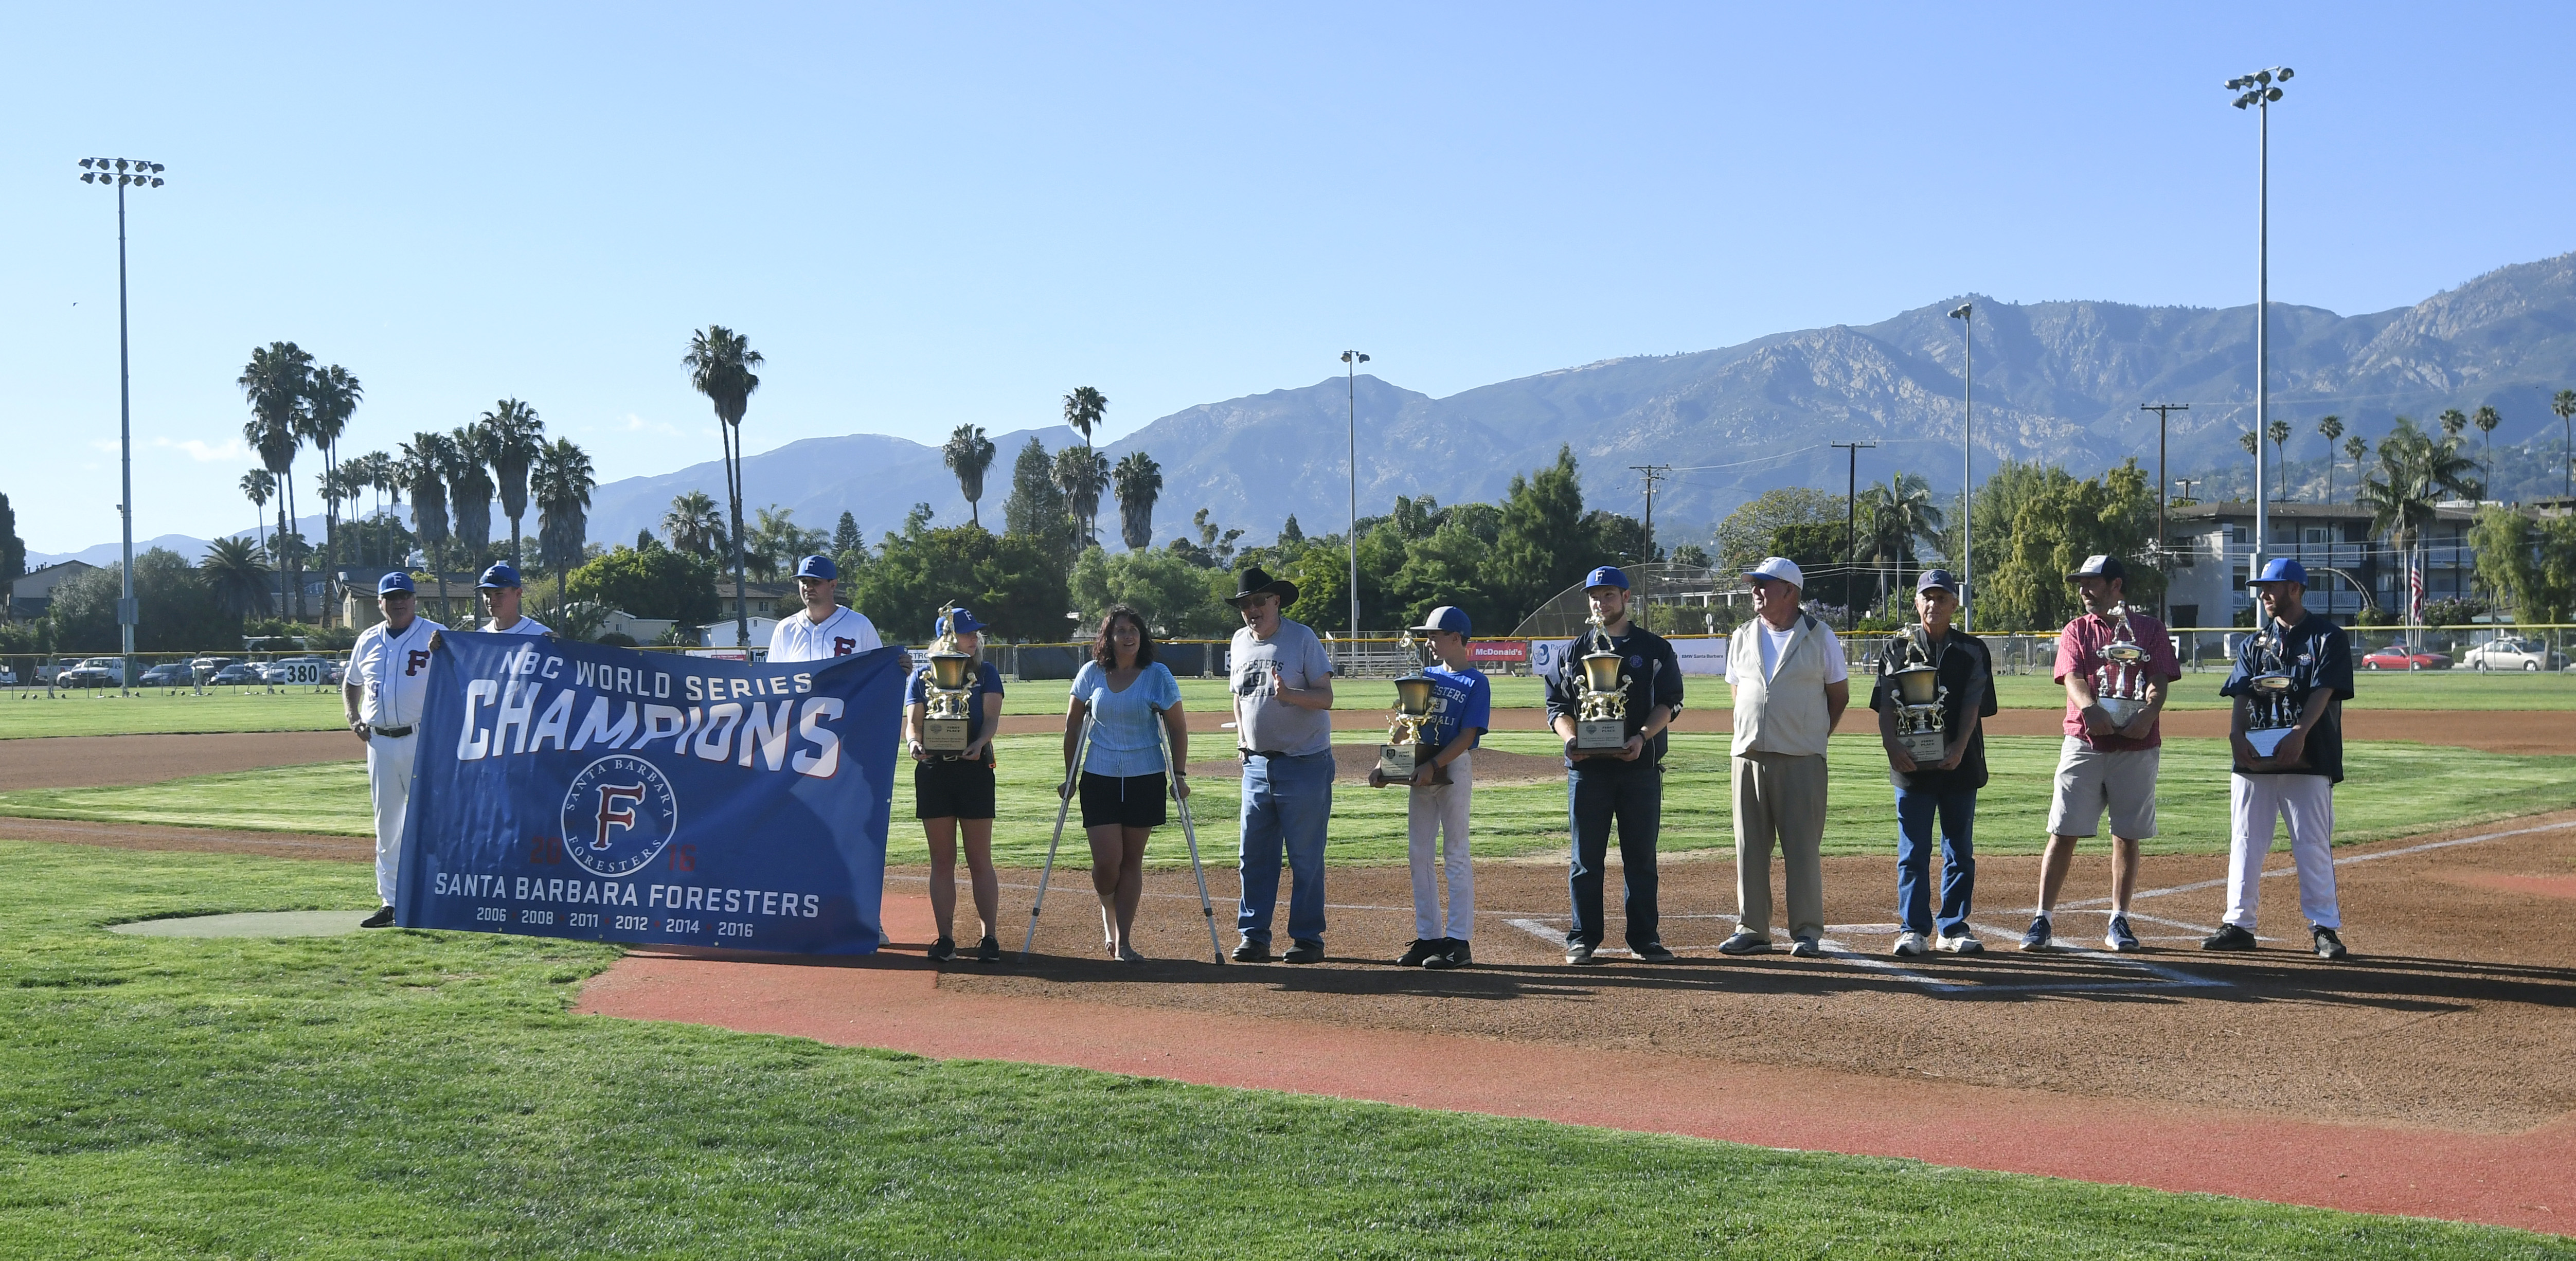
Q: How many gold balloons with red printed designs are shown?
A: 0